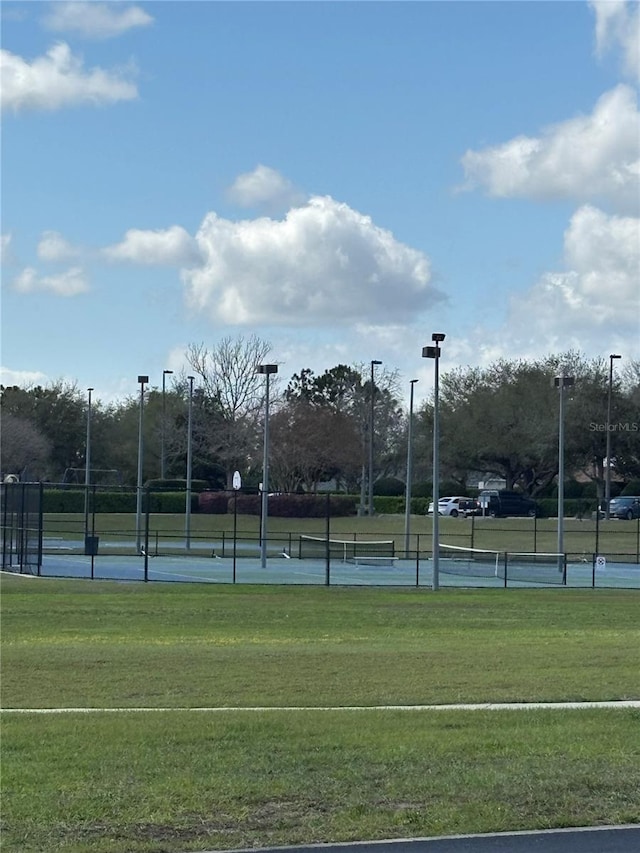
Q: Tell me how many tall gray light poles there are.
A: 10